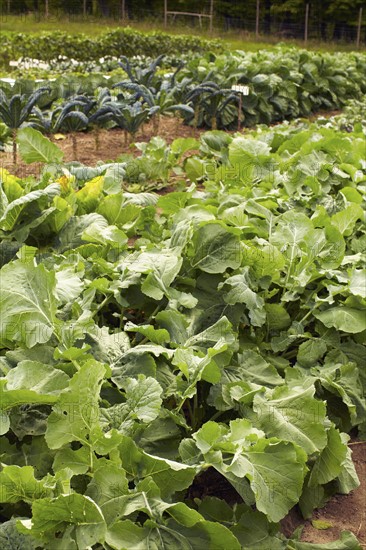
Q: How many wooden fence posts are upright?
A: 9